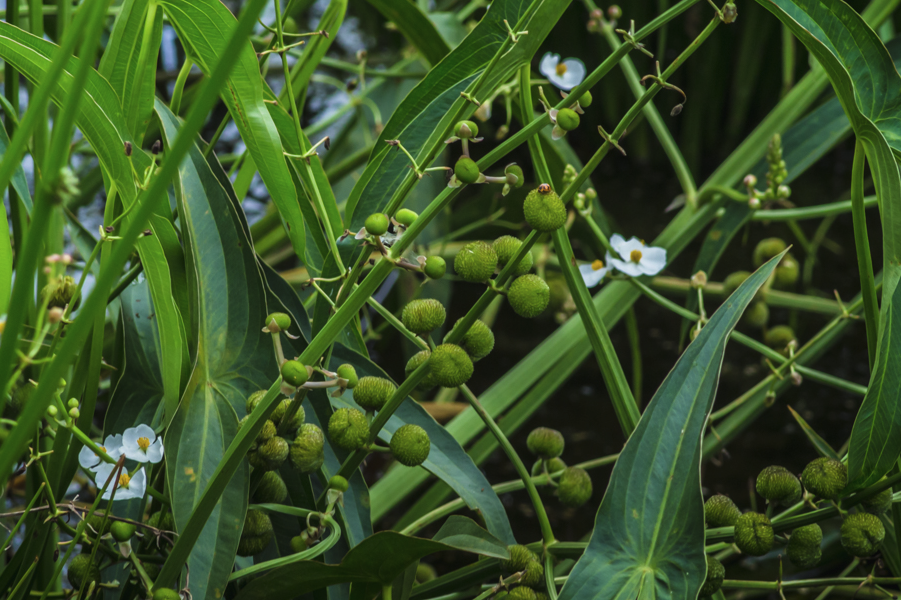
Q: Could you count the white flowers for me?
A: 6